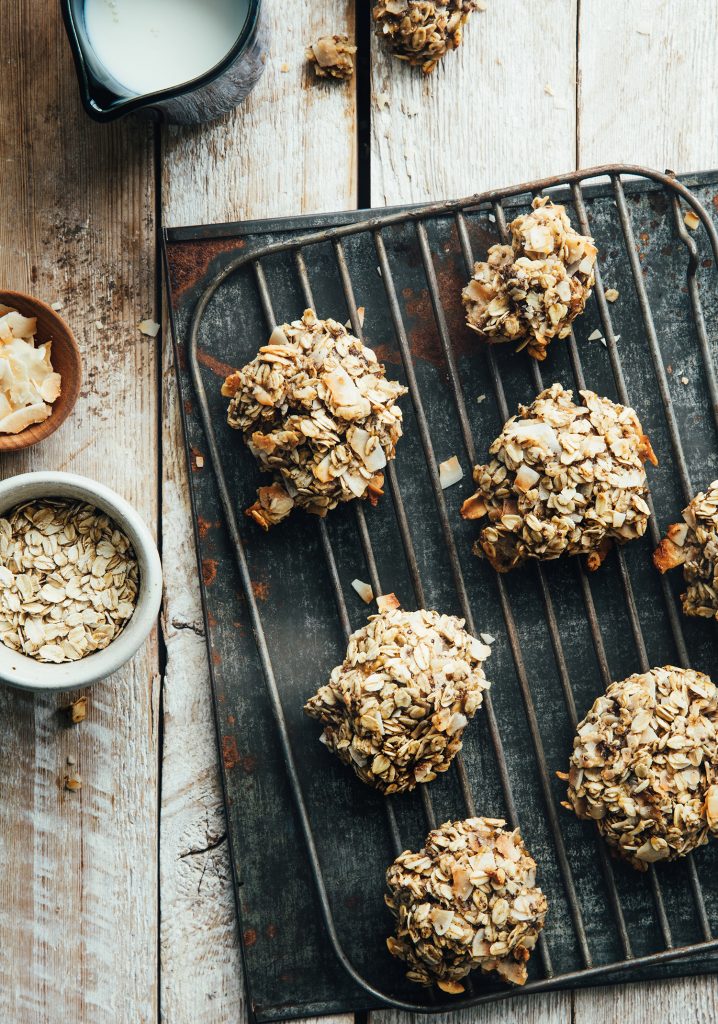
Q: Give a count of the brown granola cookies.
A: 8